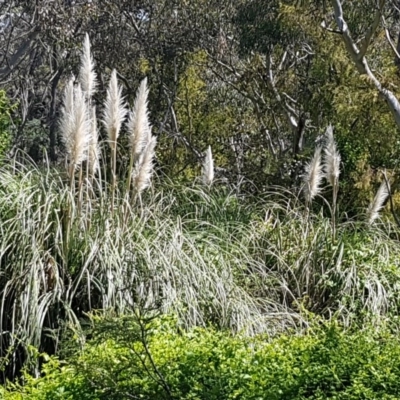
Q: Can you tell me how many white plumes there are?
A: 11